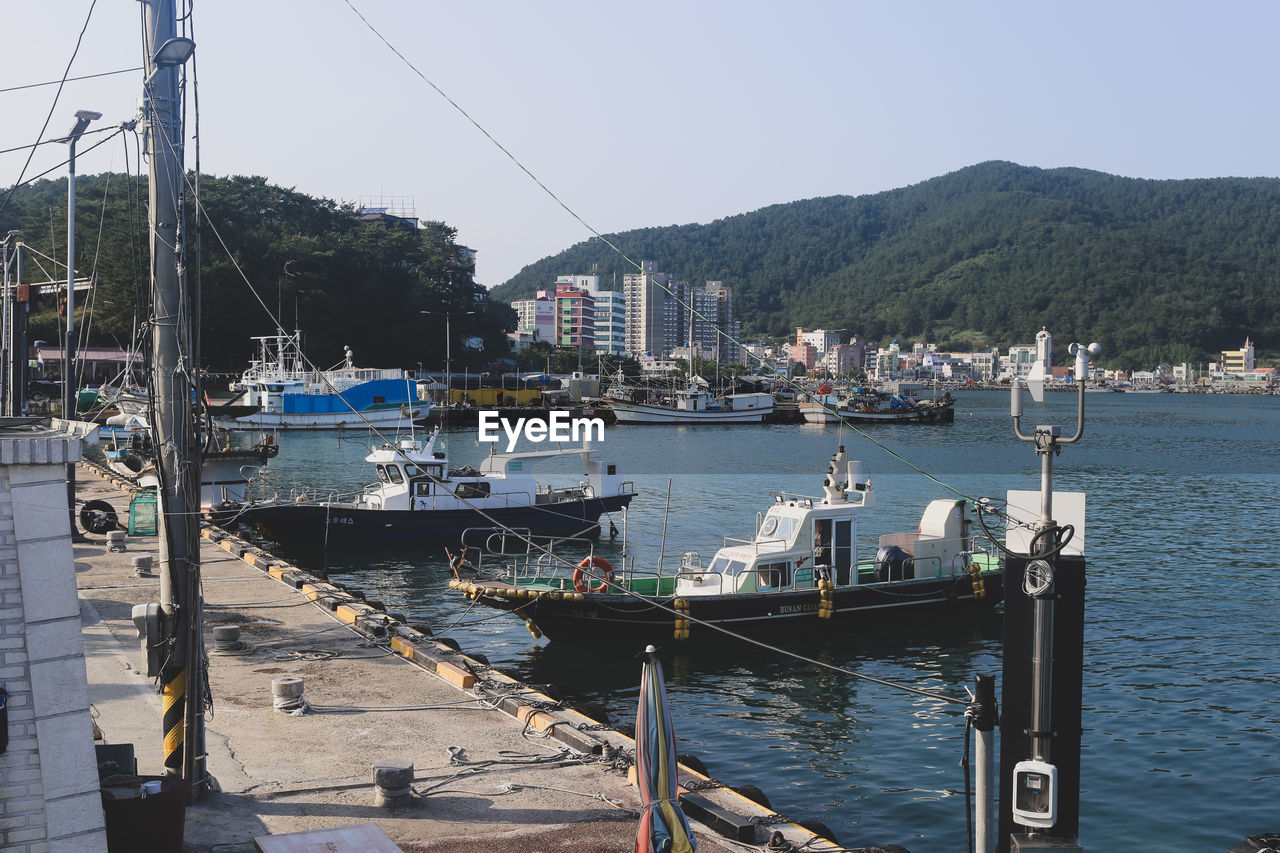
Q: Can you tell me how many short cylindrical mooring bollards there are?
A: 5